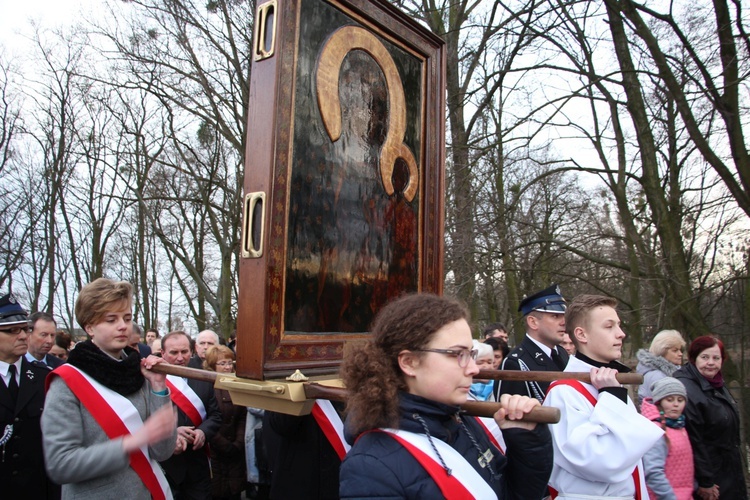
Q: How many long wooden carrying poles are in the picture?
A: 2